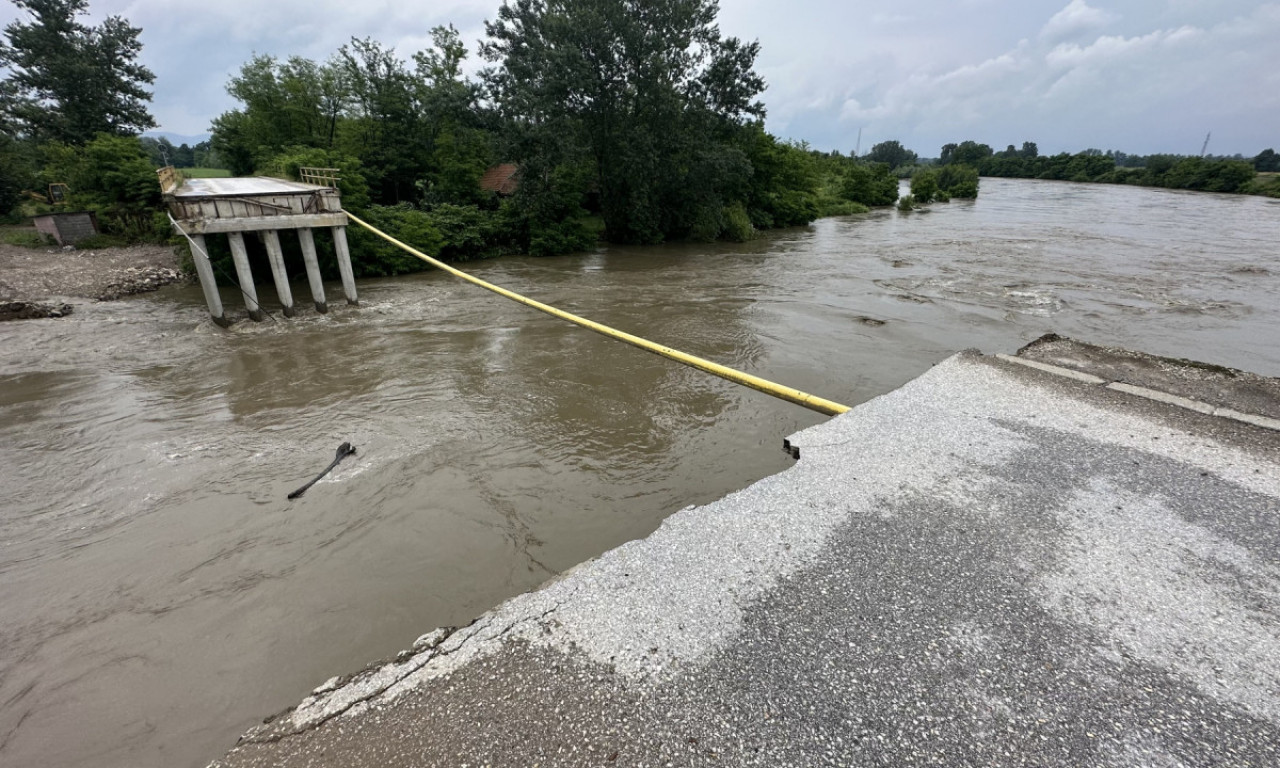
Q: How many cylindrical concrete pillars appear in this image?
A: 5